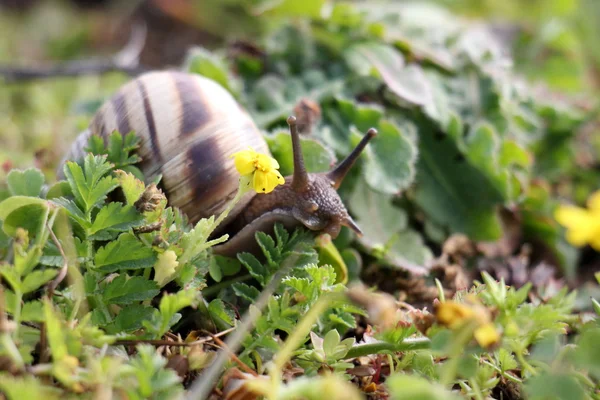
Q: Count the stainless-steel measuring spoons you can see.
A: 0